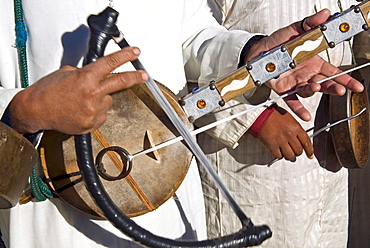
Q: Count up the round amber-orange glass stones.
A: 3